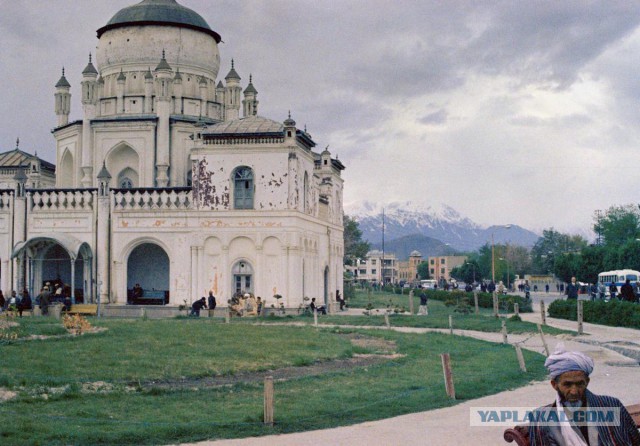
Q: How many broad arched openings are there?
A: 2